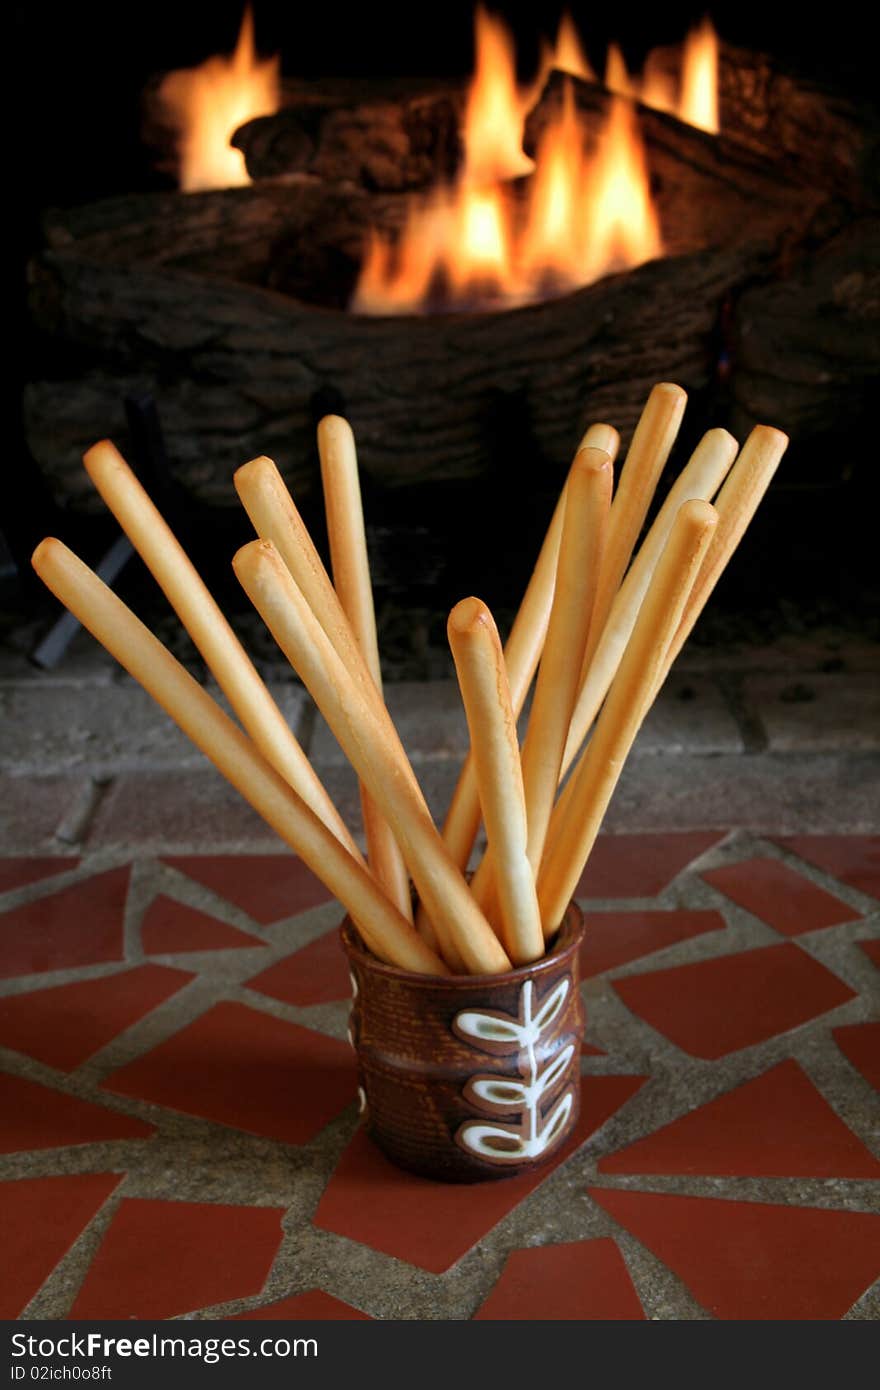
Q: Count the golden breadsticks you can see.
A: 12